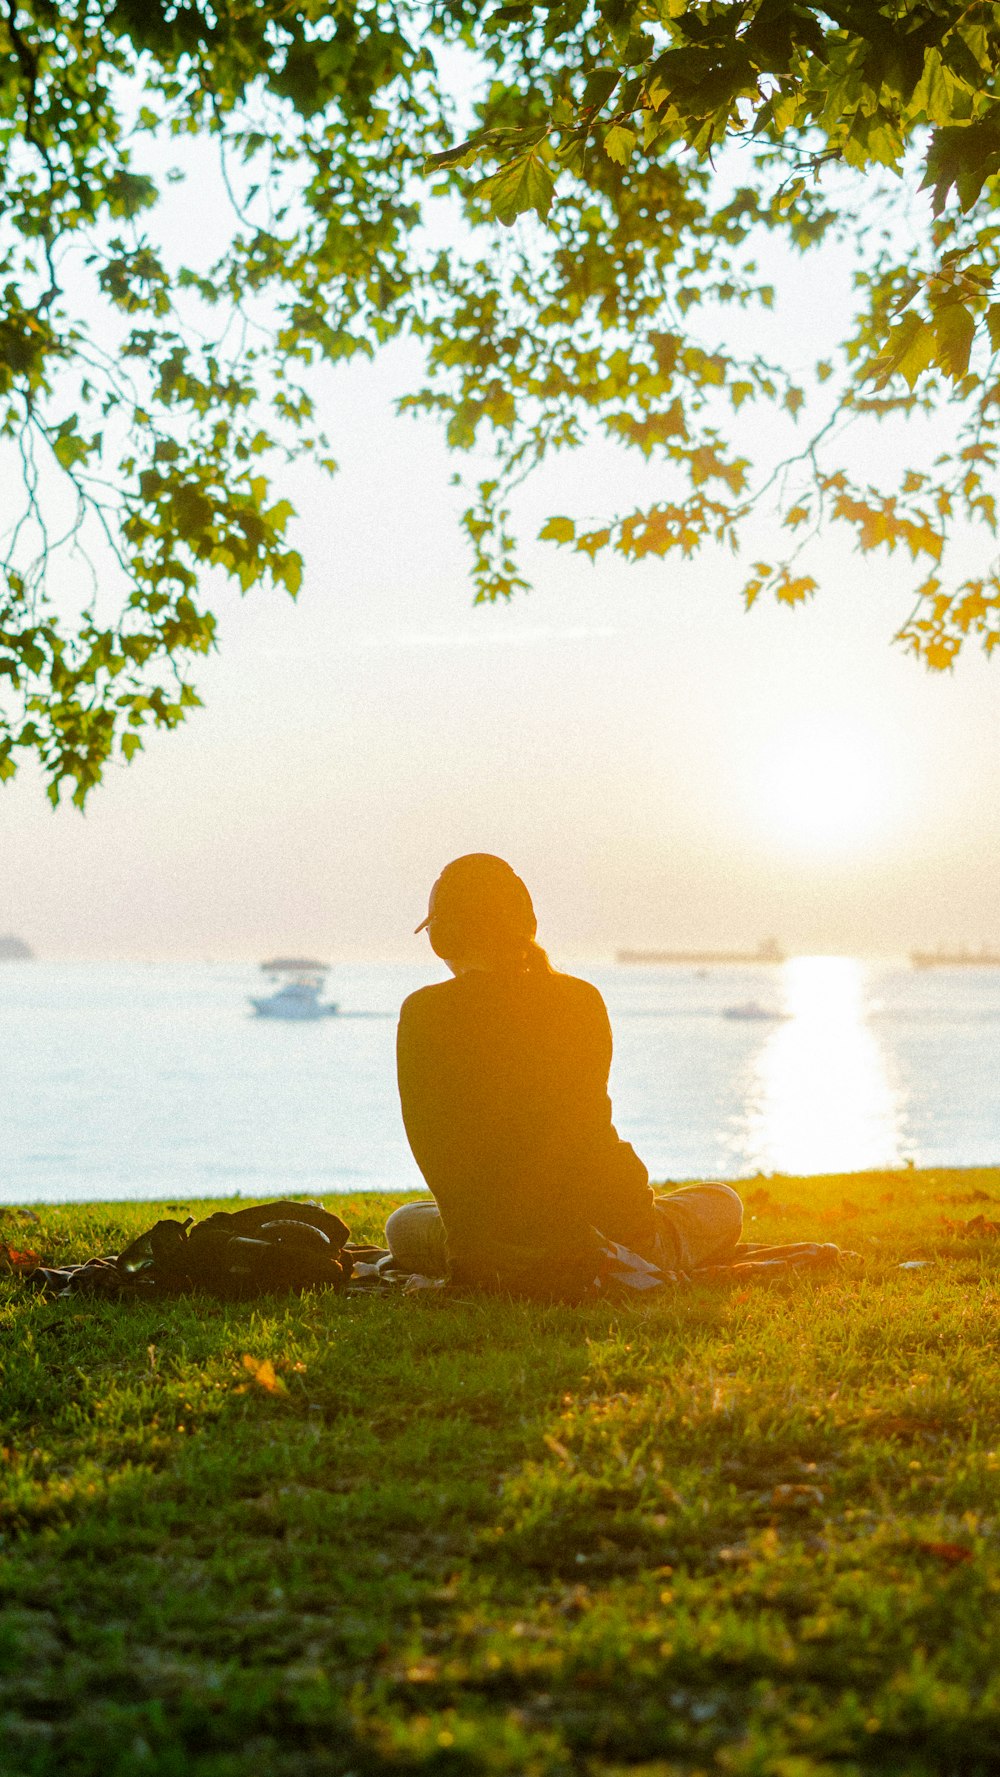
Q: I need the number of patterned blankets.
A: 1